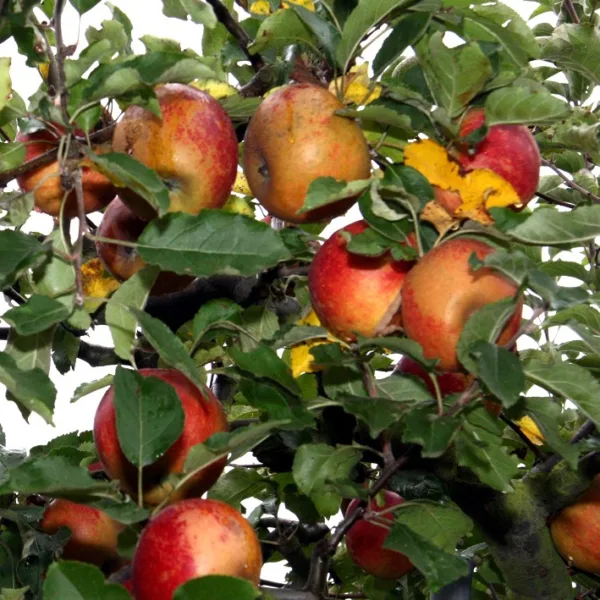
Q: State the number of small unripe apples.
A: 0